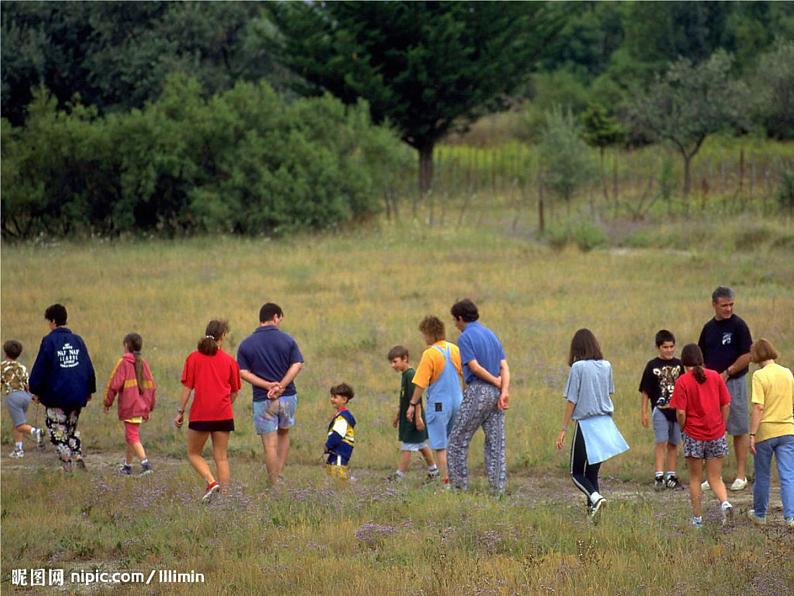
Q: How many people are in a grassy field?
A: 14